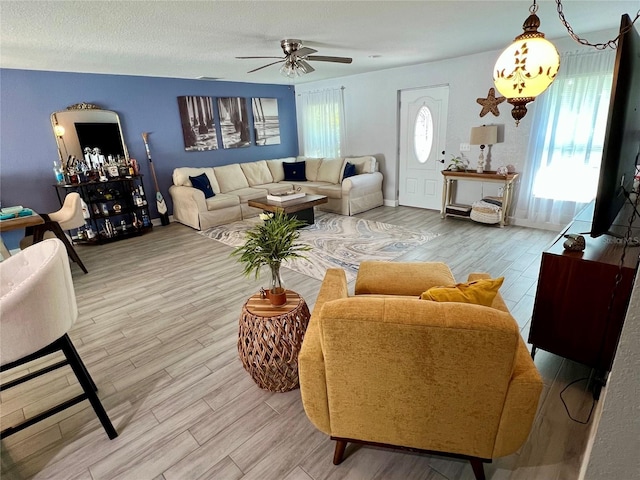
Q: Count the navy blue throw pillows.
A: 3